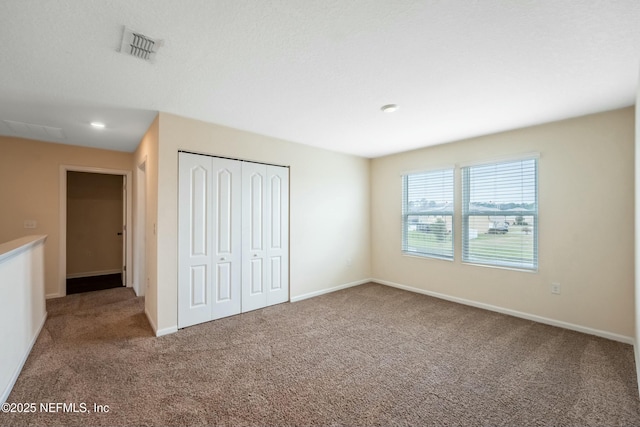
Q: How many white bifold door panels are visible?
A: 4